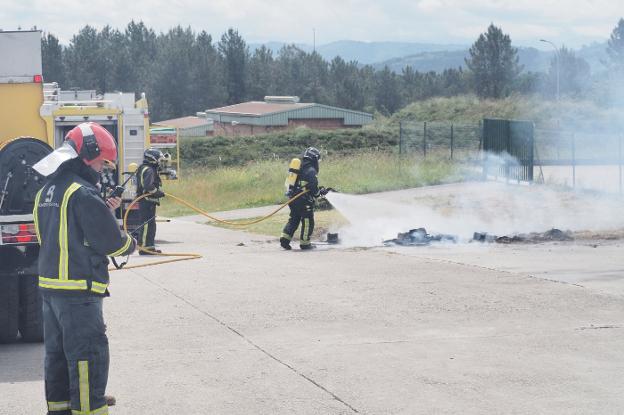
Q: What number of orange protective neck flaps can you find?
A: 0